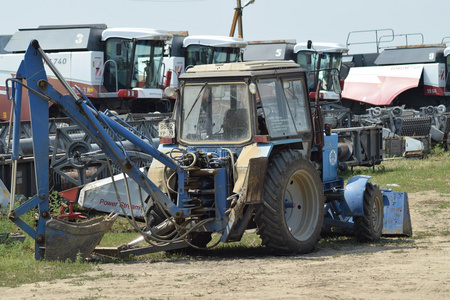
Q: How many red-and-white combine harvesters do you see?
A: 4